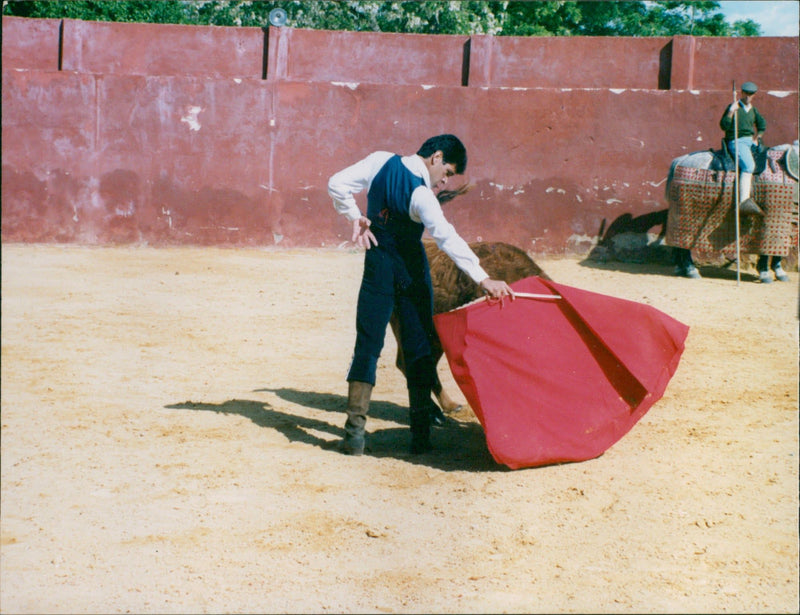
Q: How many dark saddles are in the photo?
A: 1